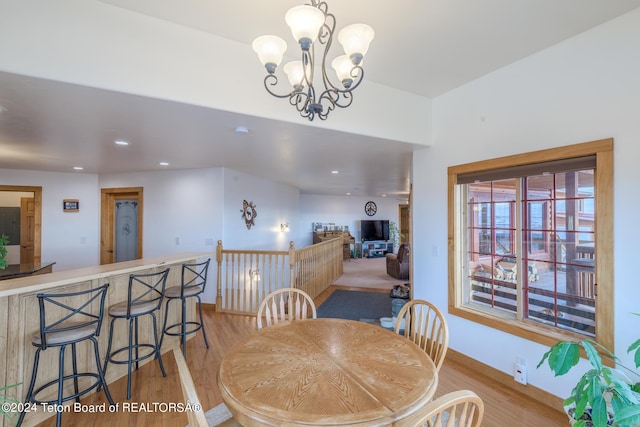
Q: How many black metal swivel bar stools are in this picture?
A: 3